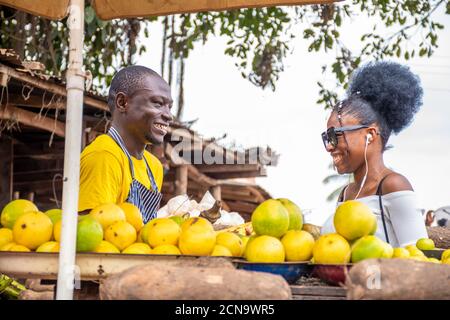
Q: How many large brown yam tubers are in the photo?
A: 2